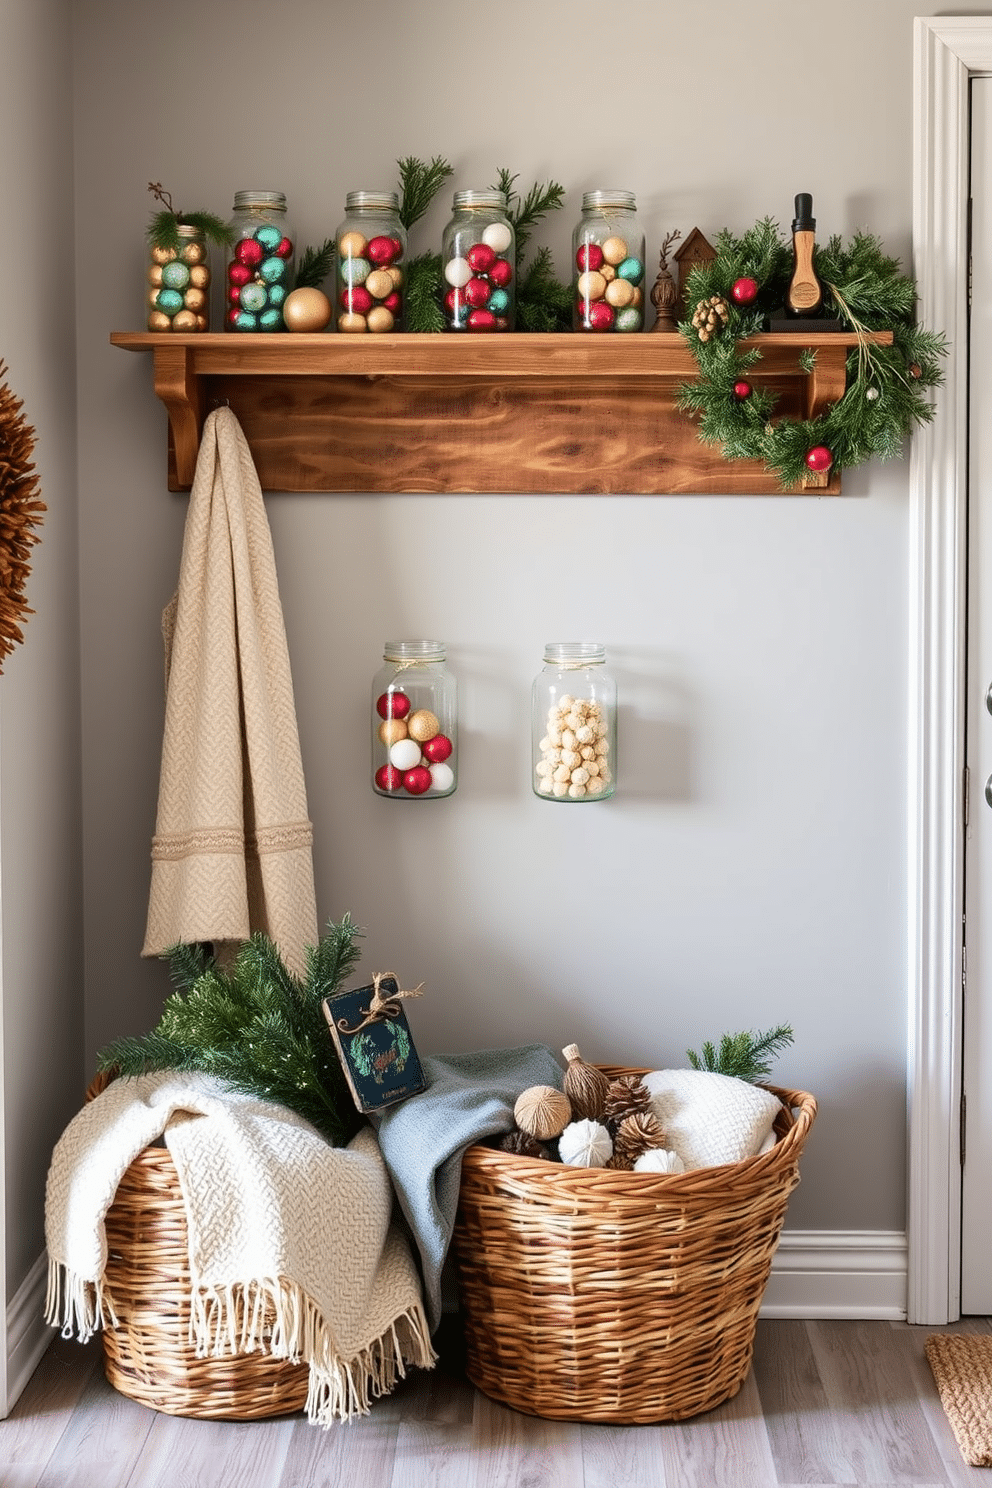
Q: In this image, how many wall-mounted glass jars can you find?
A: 2